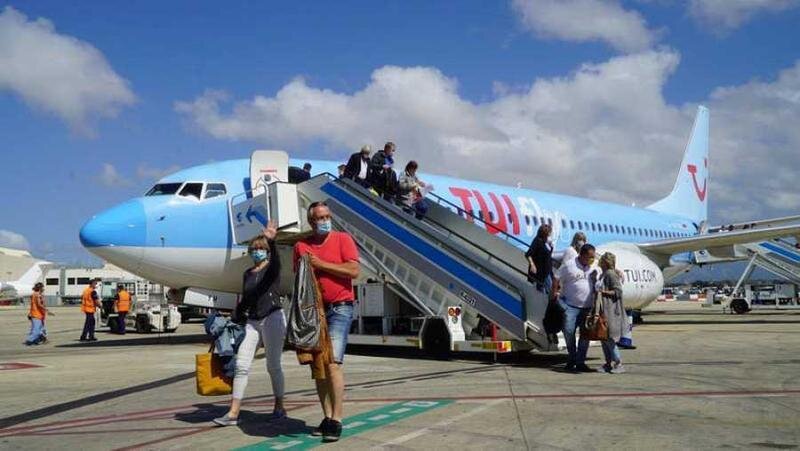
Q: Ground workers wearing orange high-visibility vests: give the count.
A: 3